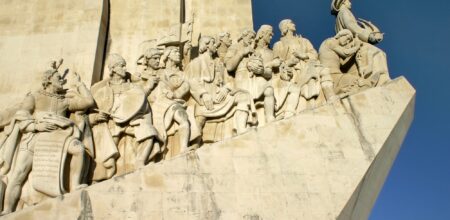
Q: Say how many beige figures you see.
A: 11